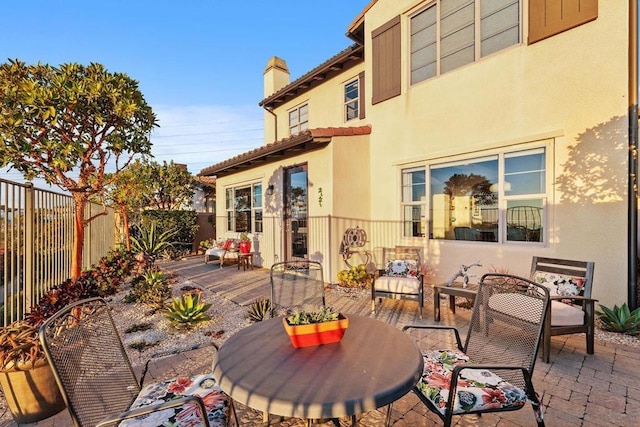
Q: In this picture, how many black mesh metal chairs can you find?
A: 3